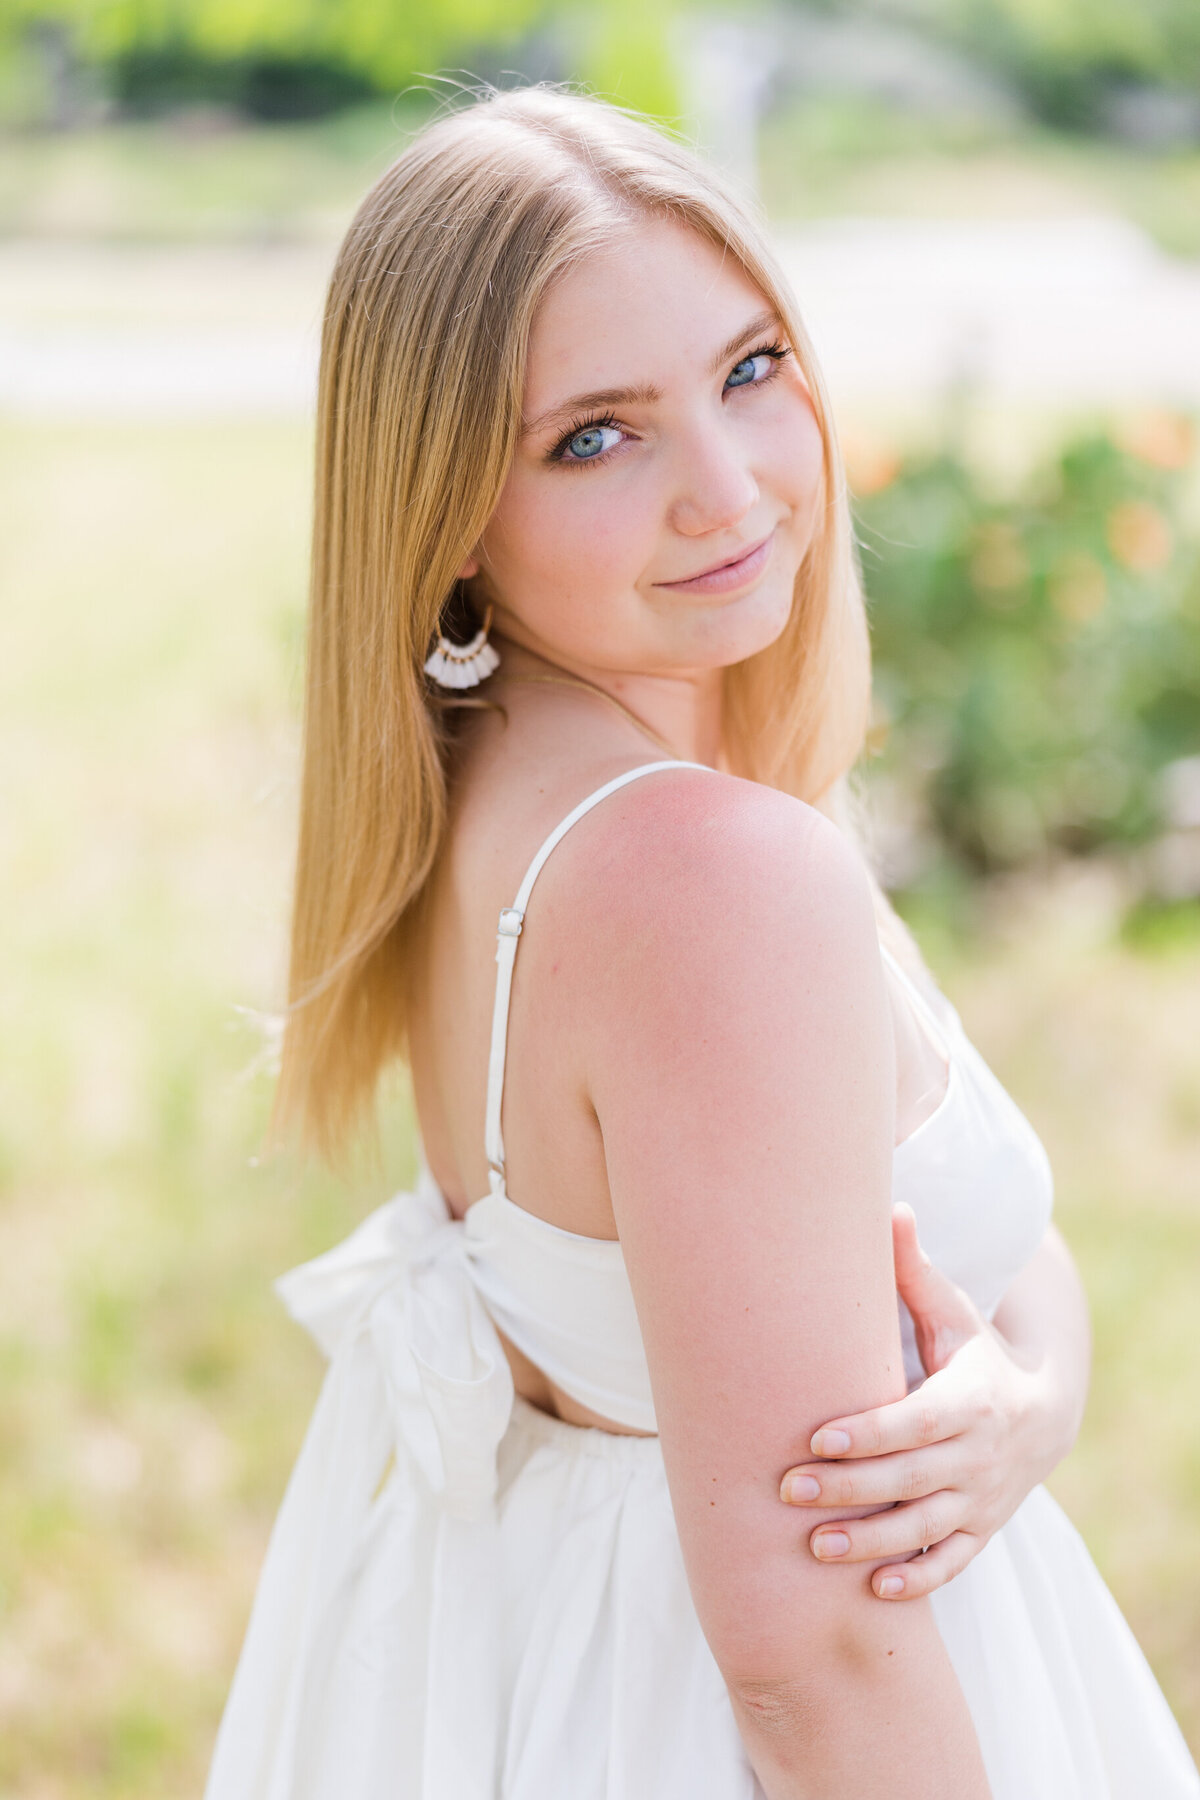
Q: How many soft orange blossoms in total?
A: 5